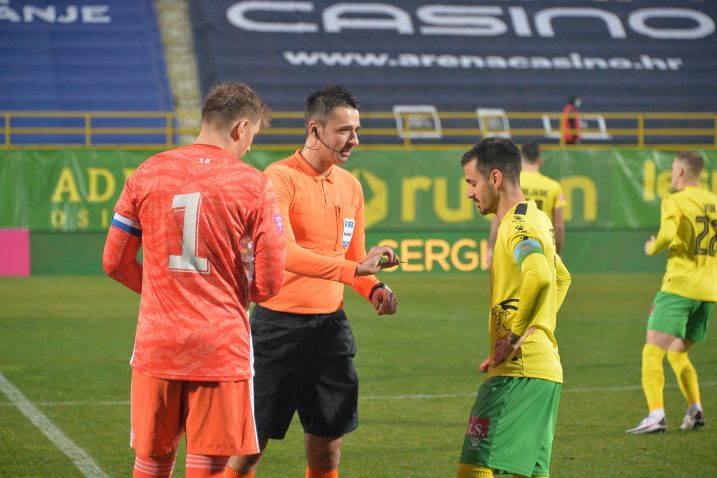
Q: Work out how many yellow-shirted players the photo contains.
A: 3